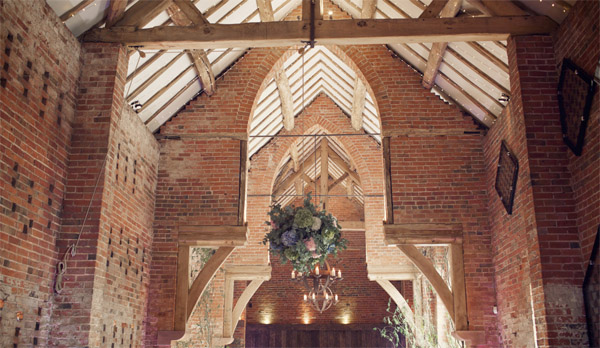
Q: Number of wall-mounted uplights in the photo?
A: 3